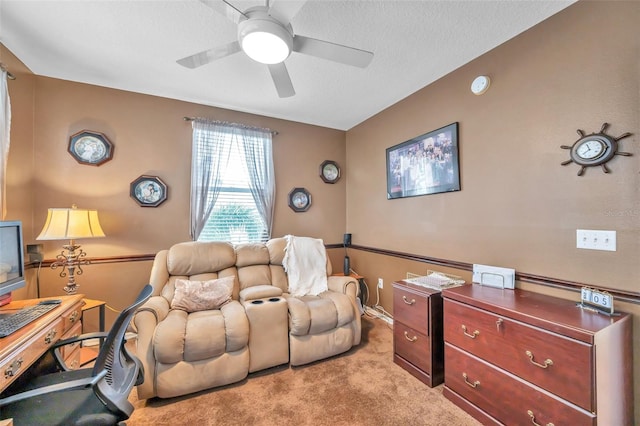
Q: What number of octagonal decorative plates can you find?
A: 4